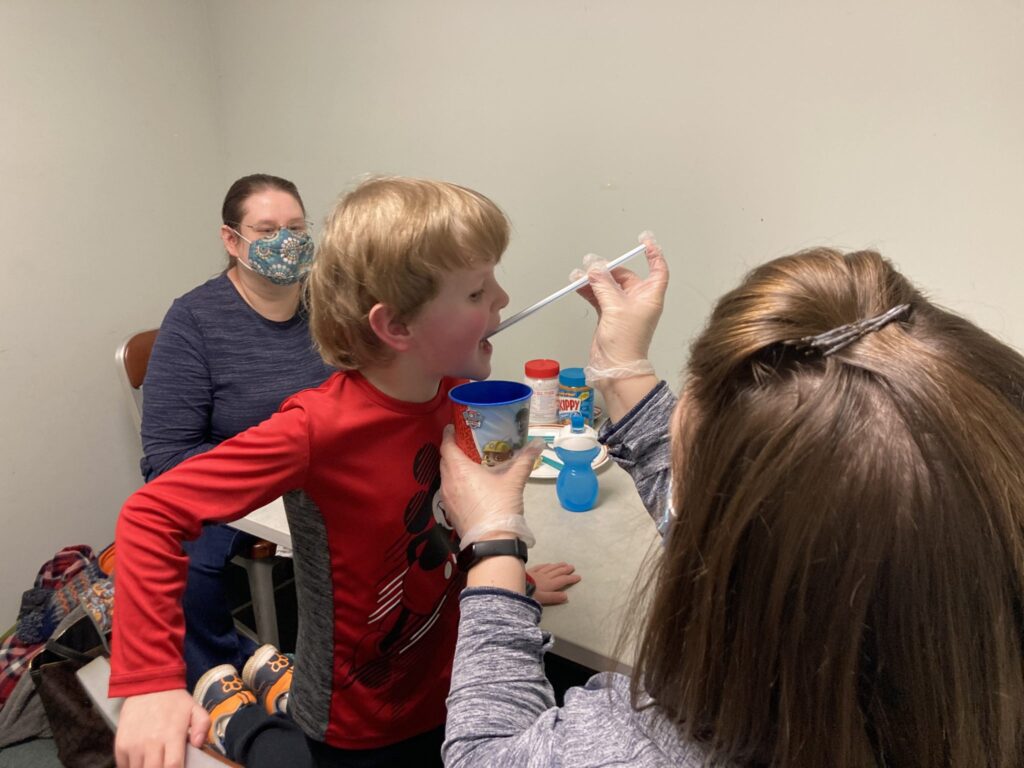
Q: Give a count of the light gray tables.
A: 1